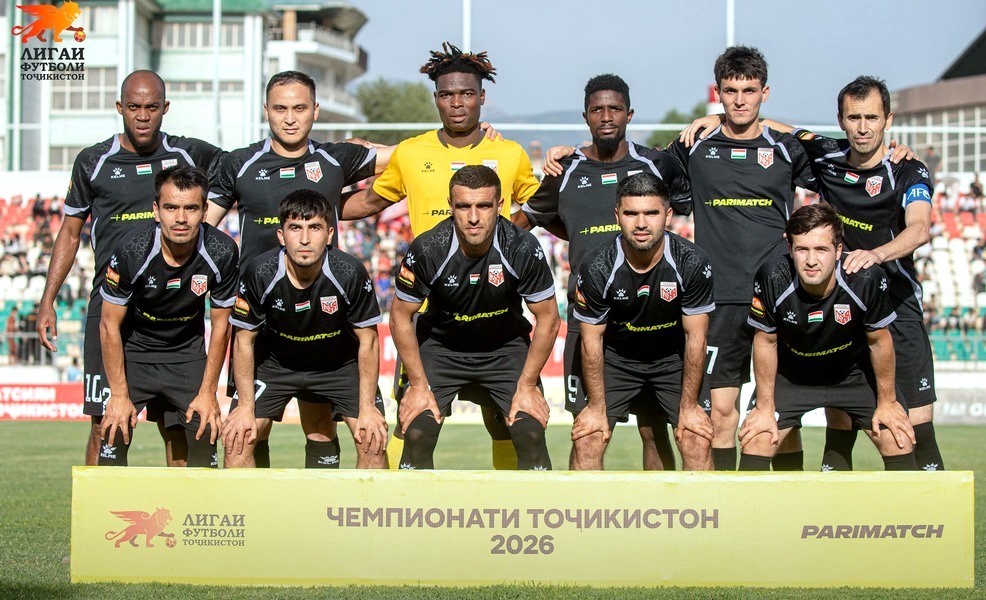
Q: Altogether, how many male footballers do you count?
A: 11